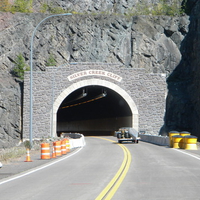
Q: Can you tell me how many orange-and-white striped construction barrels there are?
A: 4